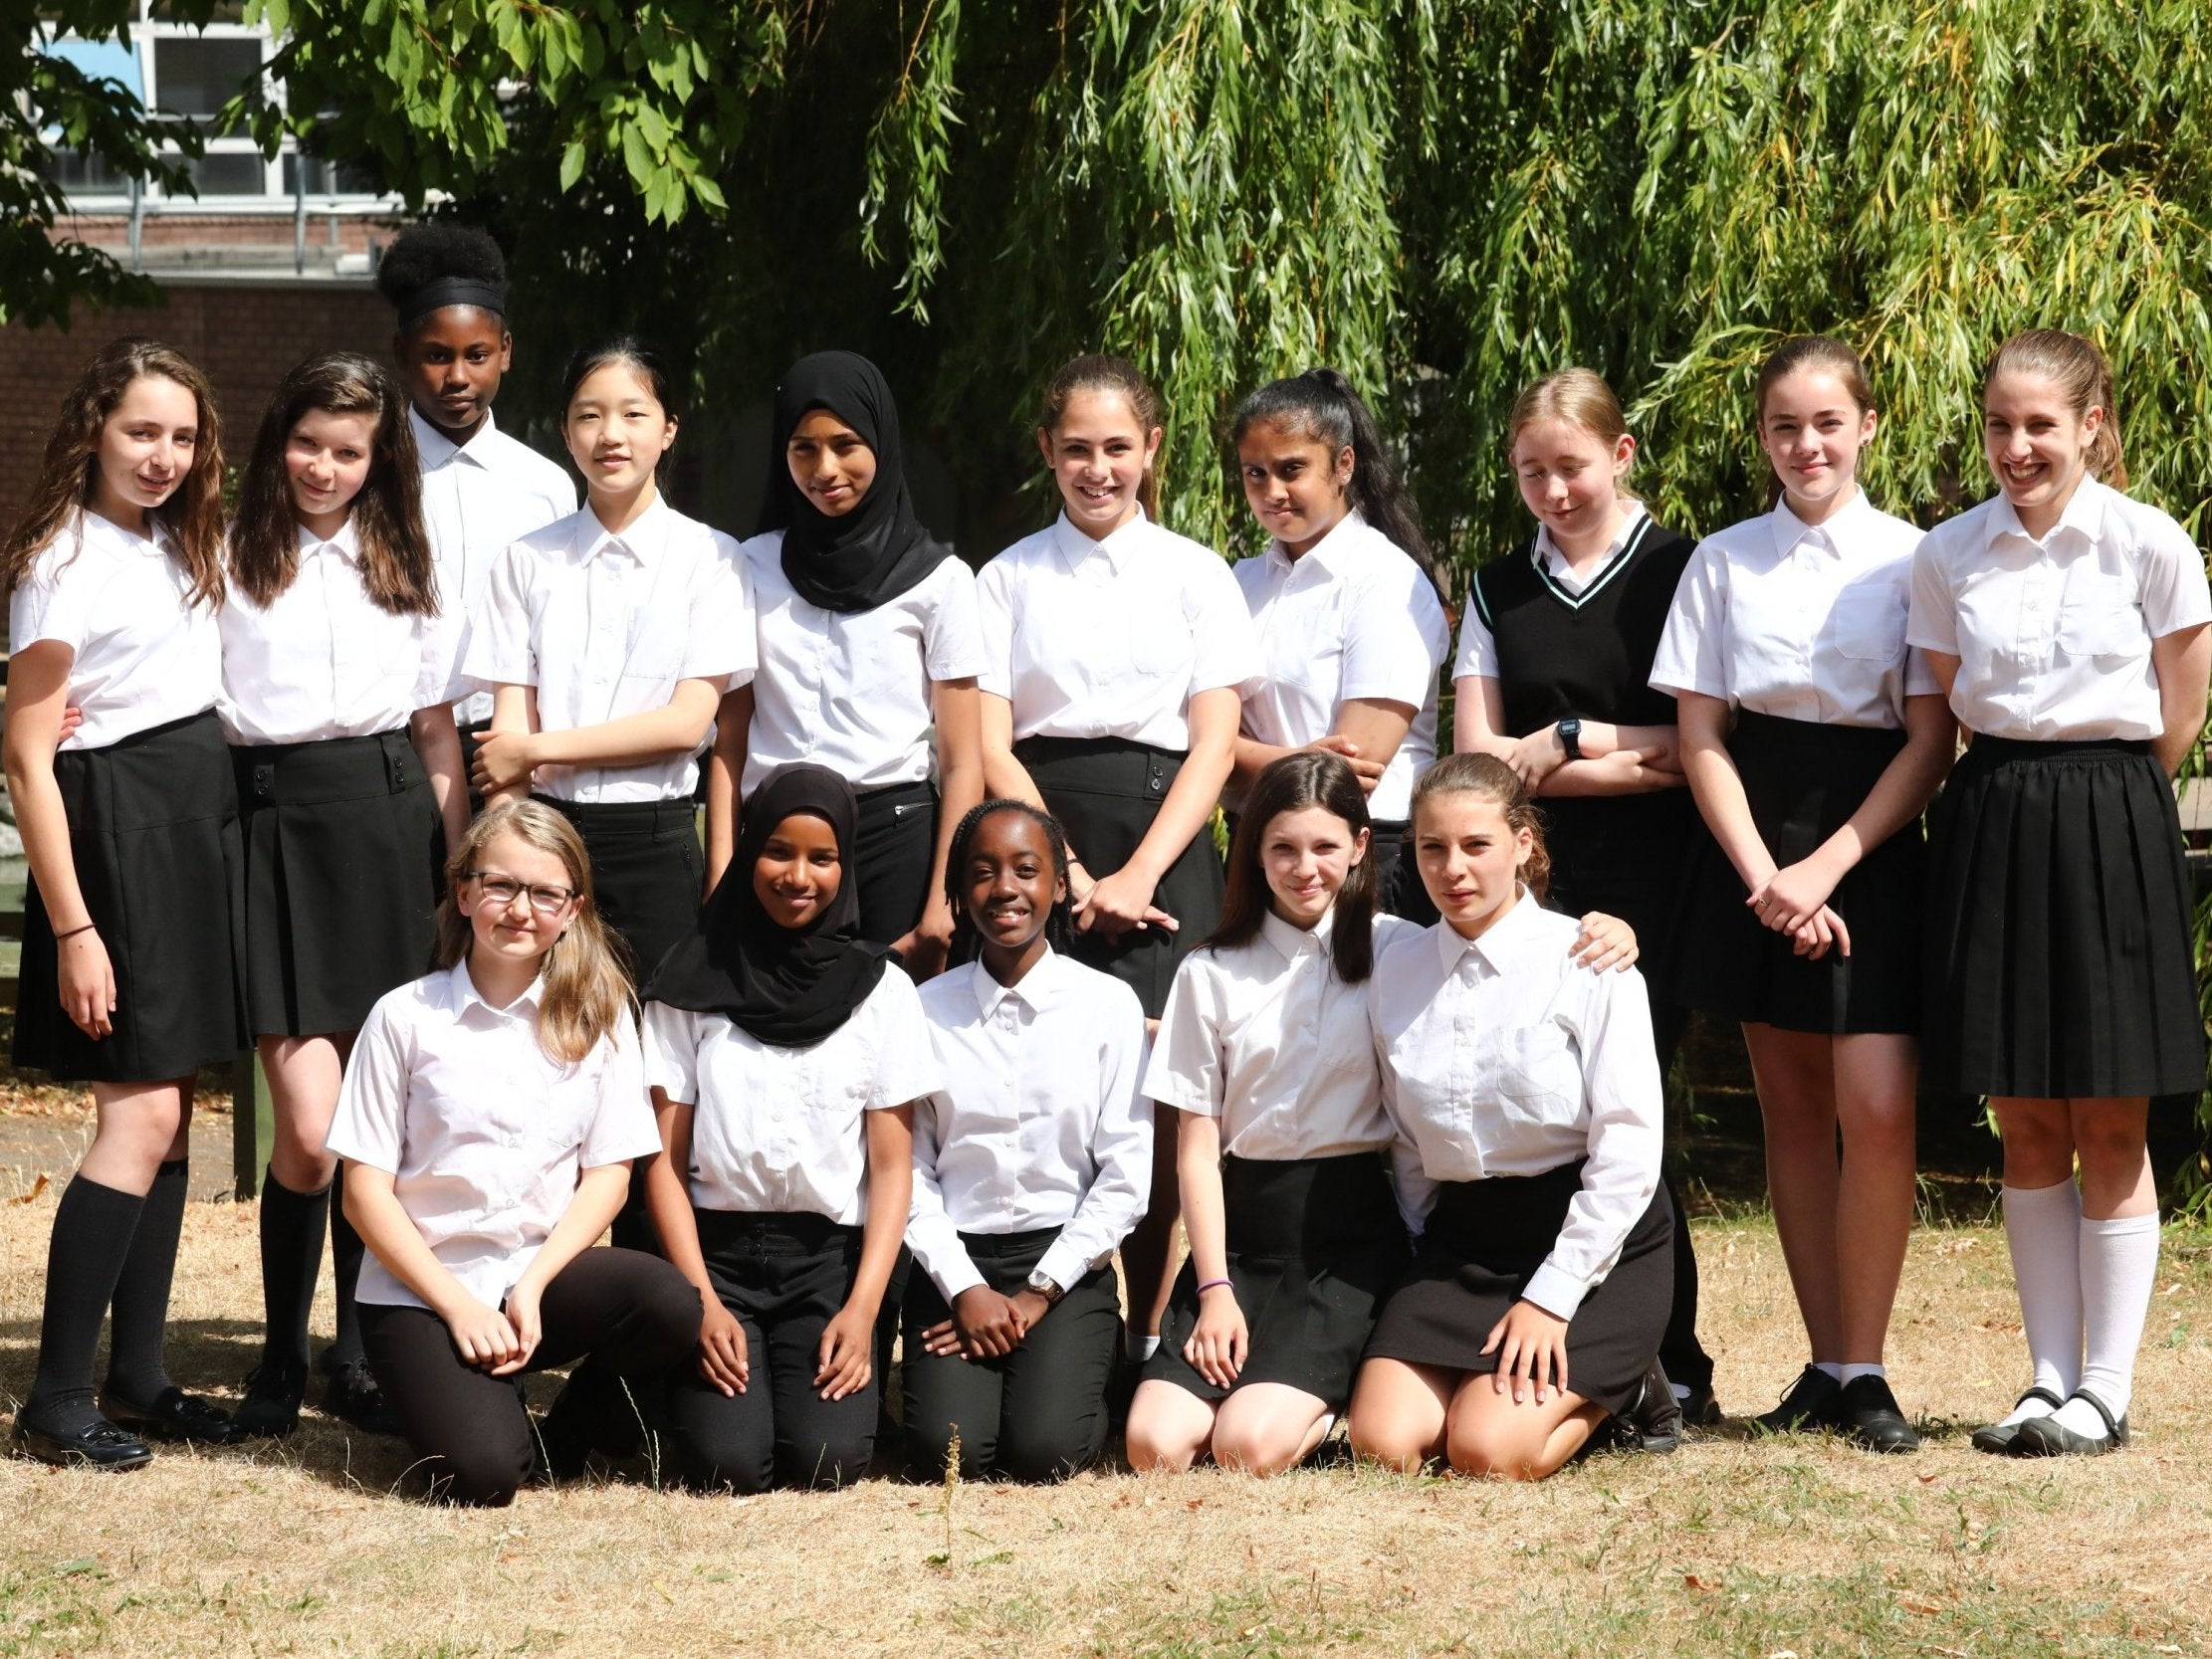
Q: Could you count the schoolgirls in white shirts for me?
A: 15